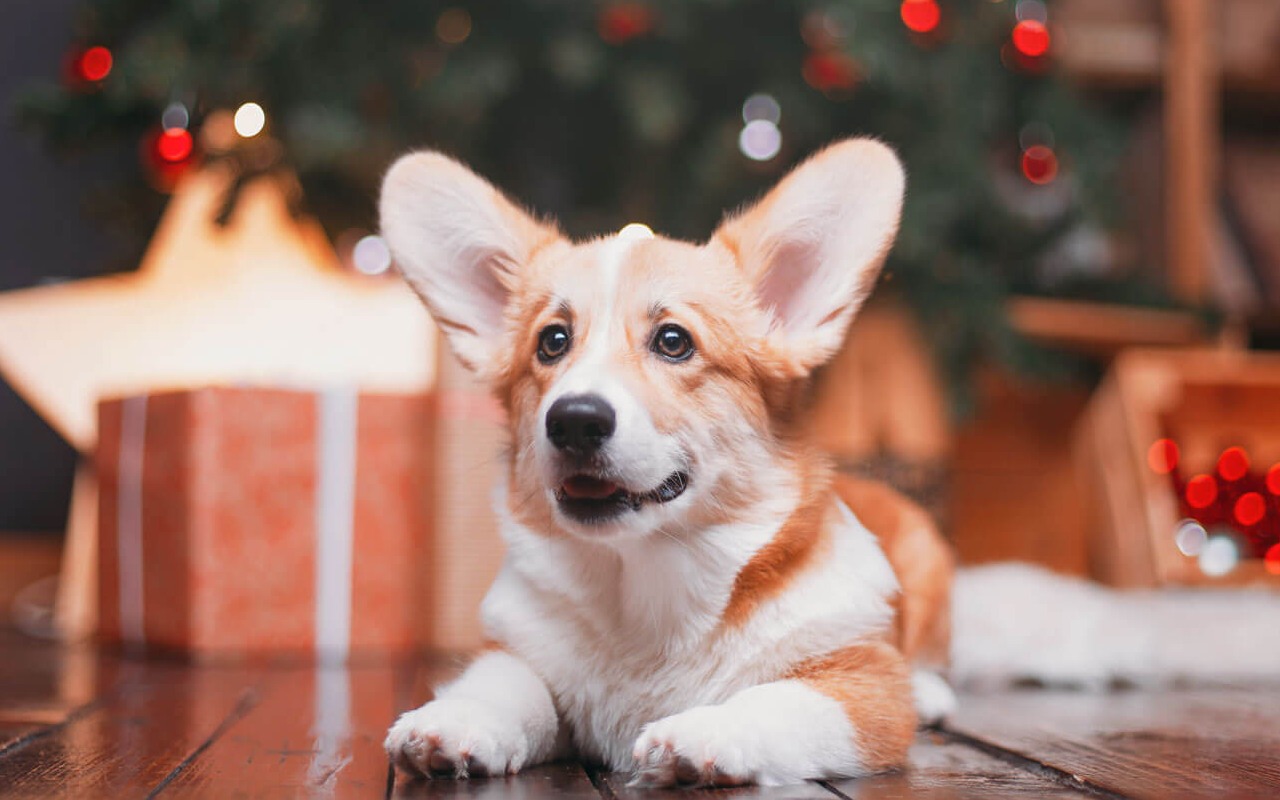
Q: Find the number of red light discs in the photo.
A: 11